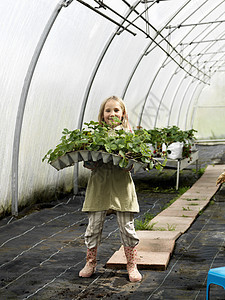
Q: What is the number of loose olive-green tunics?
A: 1